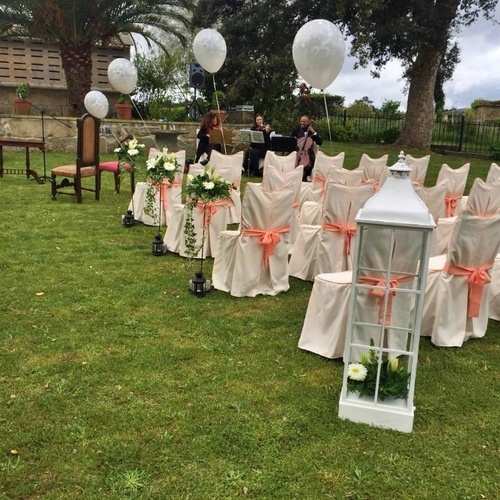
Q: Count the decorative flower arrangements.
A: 4